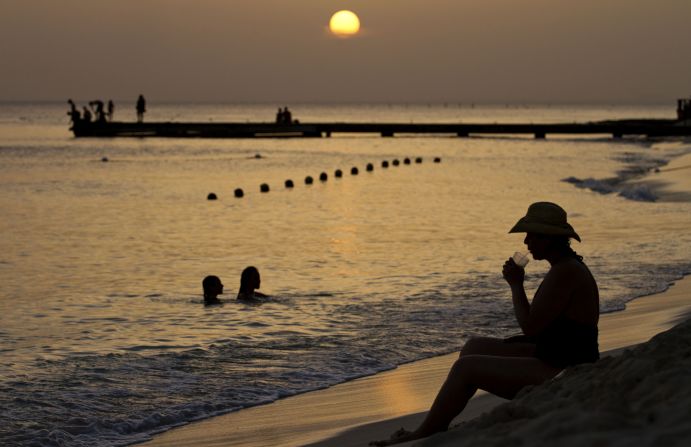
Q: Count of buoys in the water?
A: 14